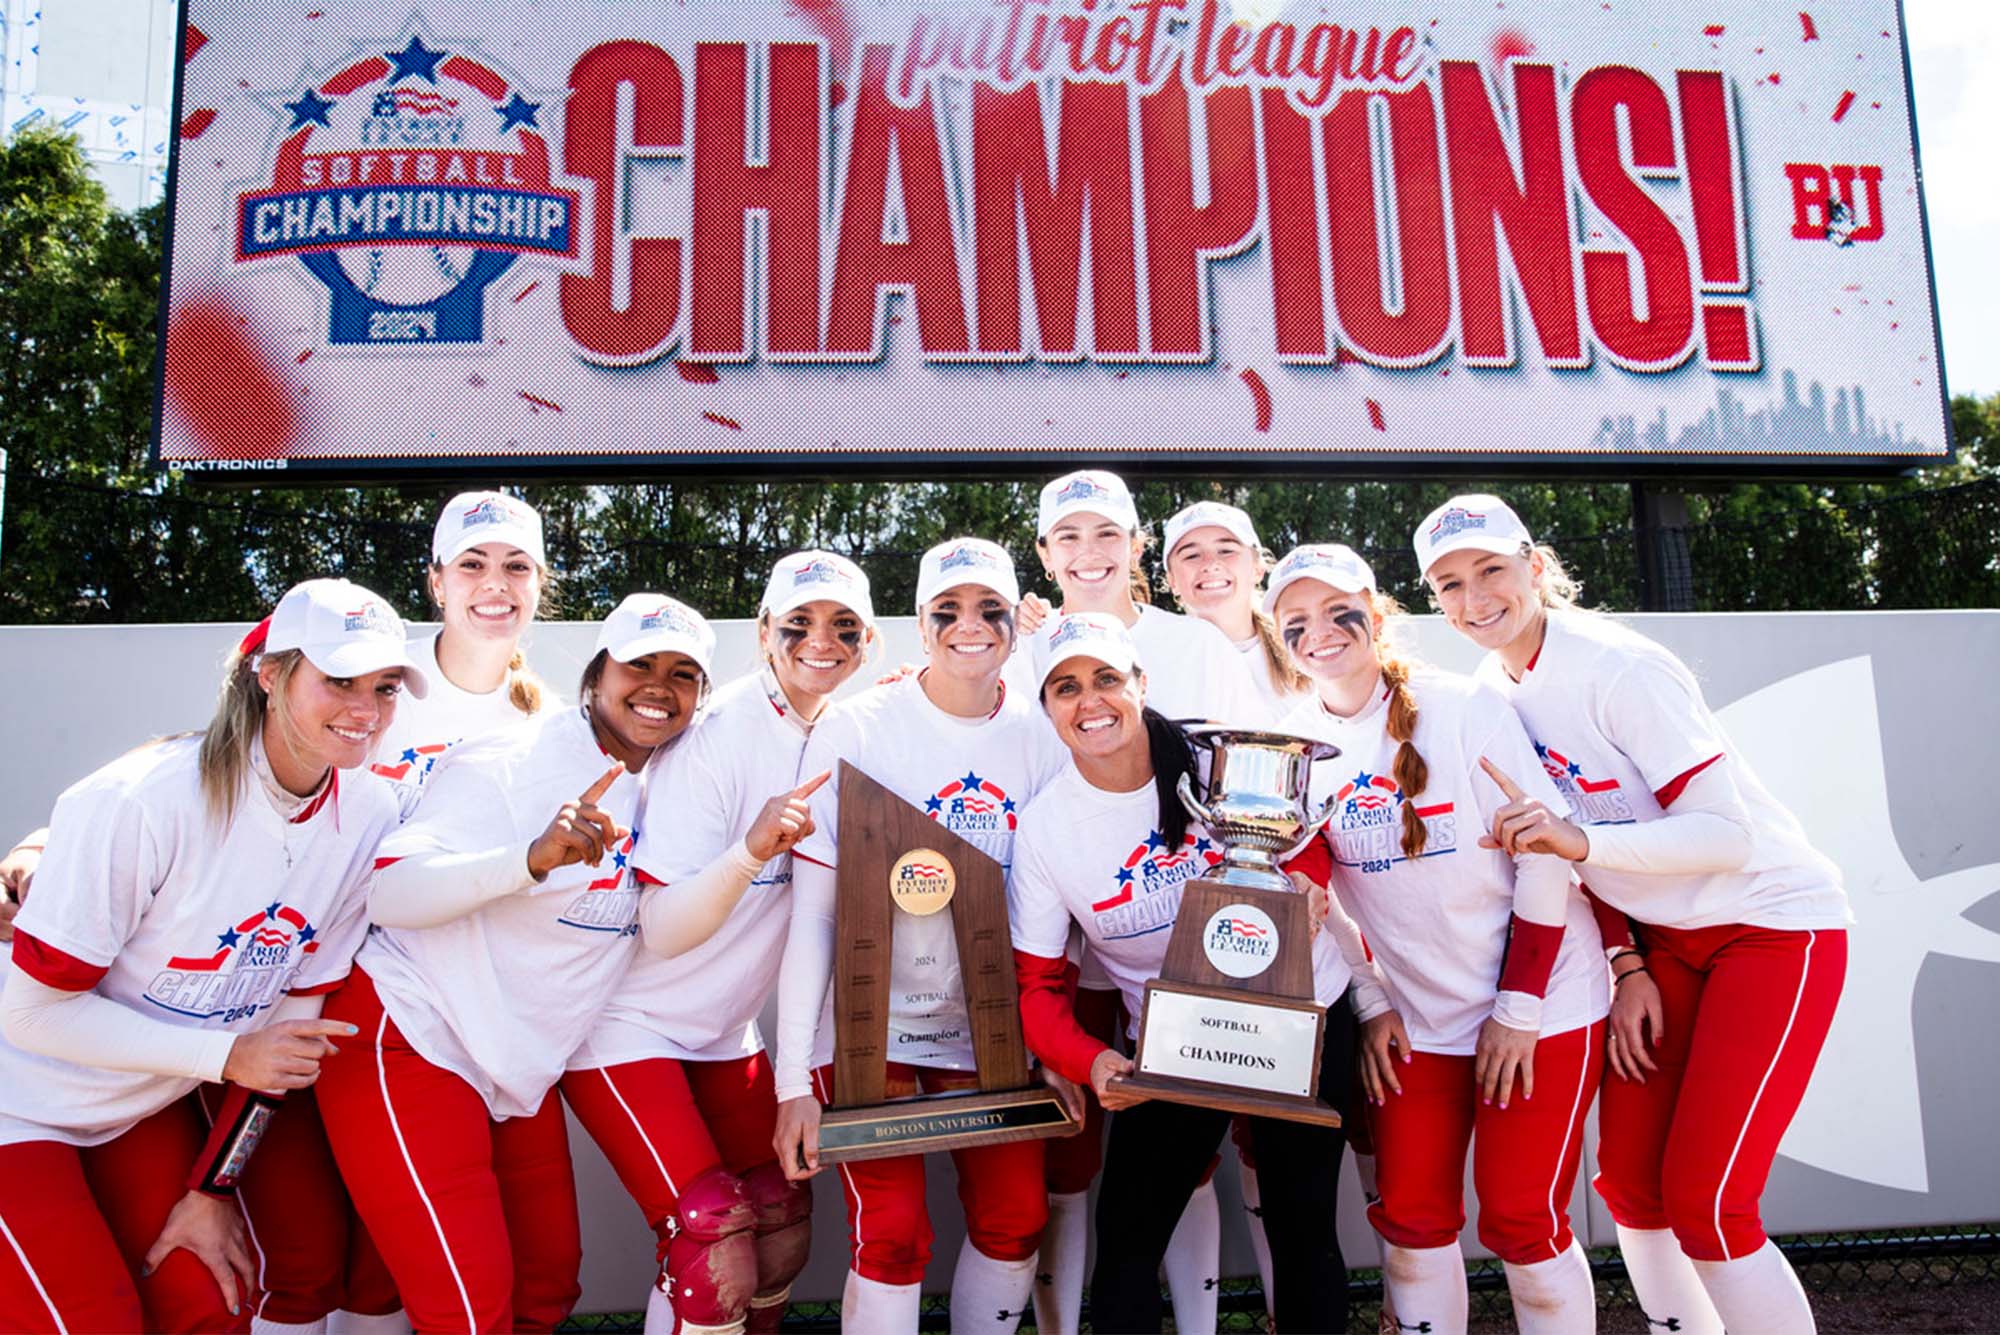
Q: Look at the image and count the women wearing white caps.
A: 10